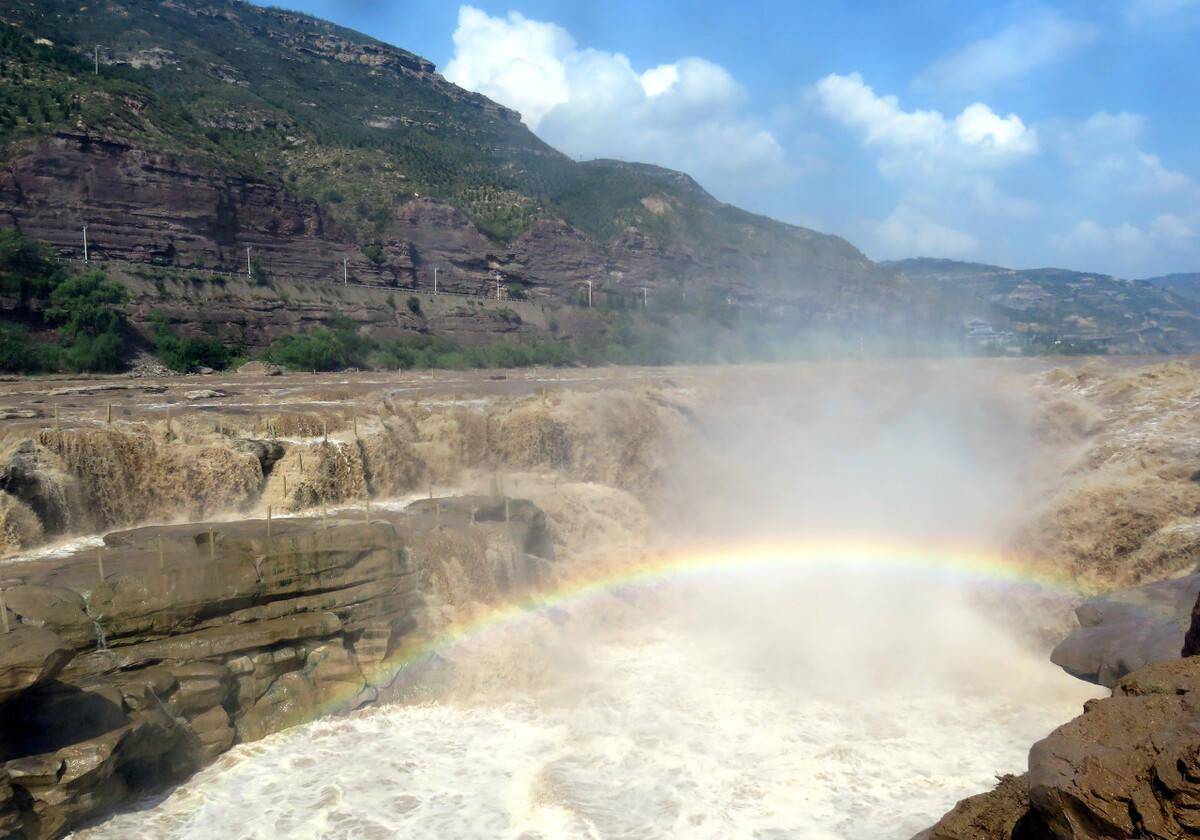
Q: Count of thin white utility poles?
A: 8